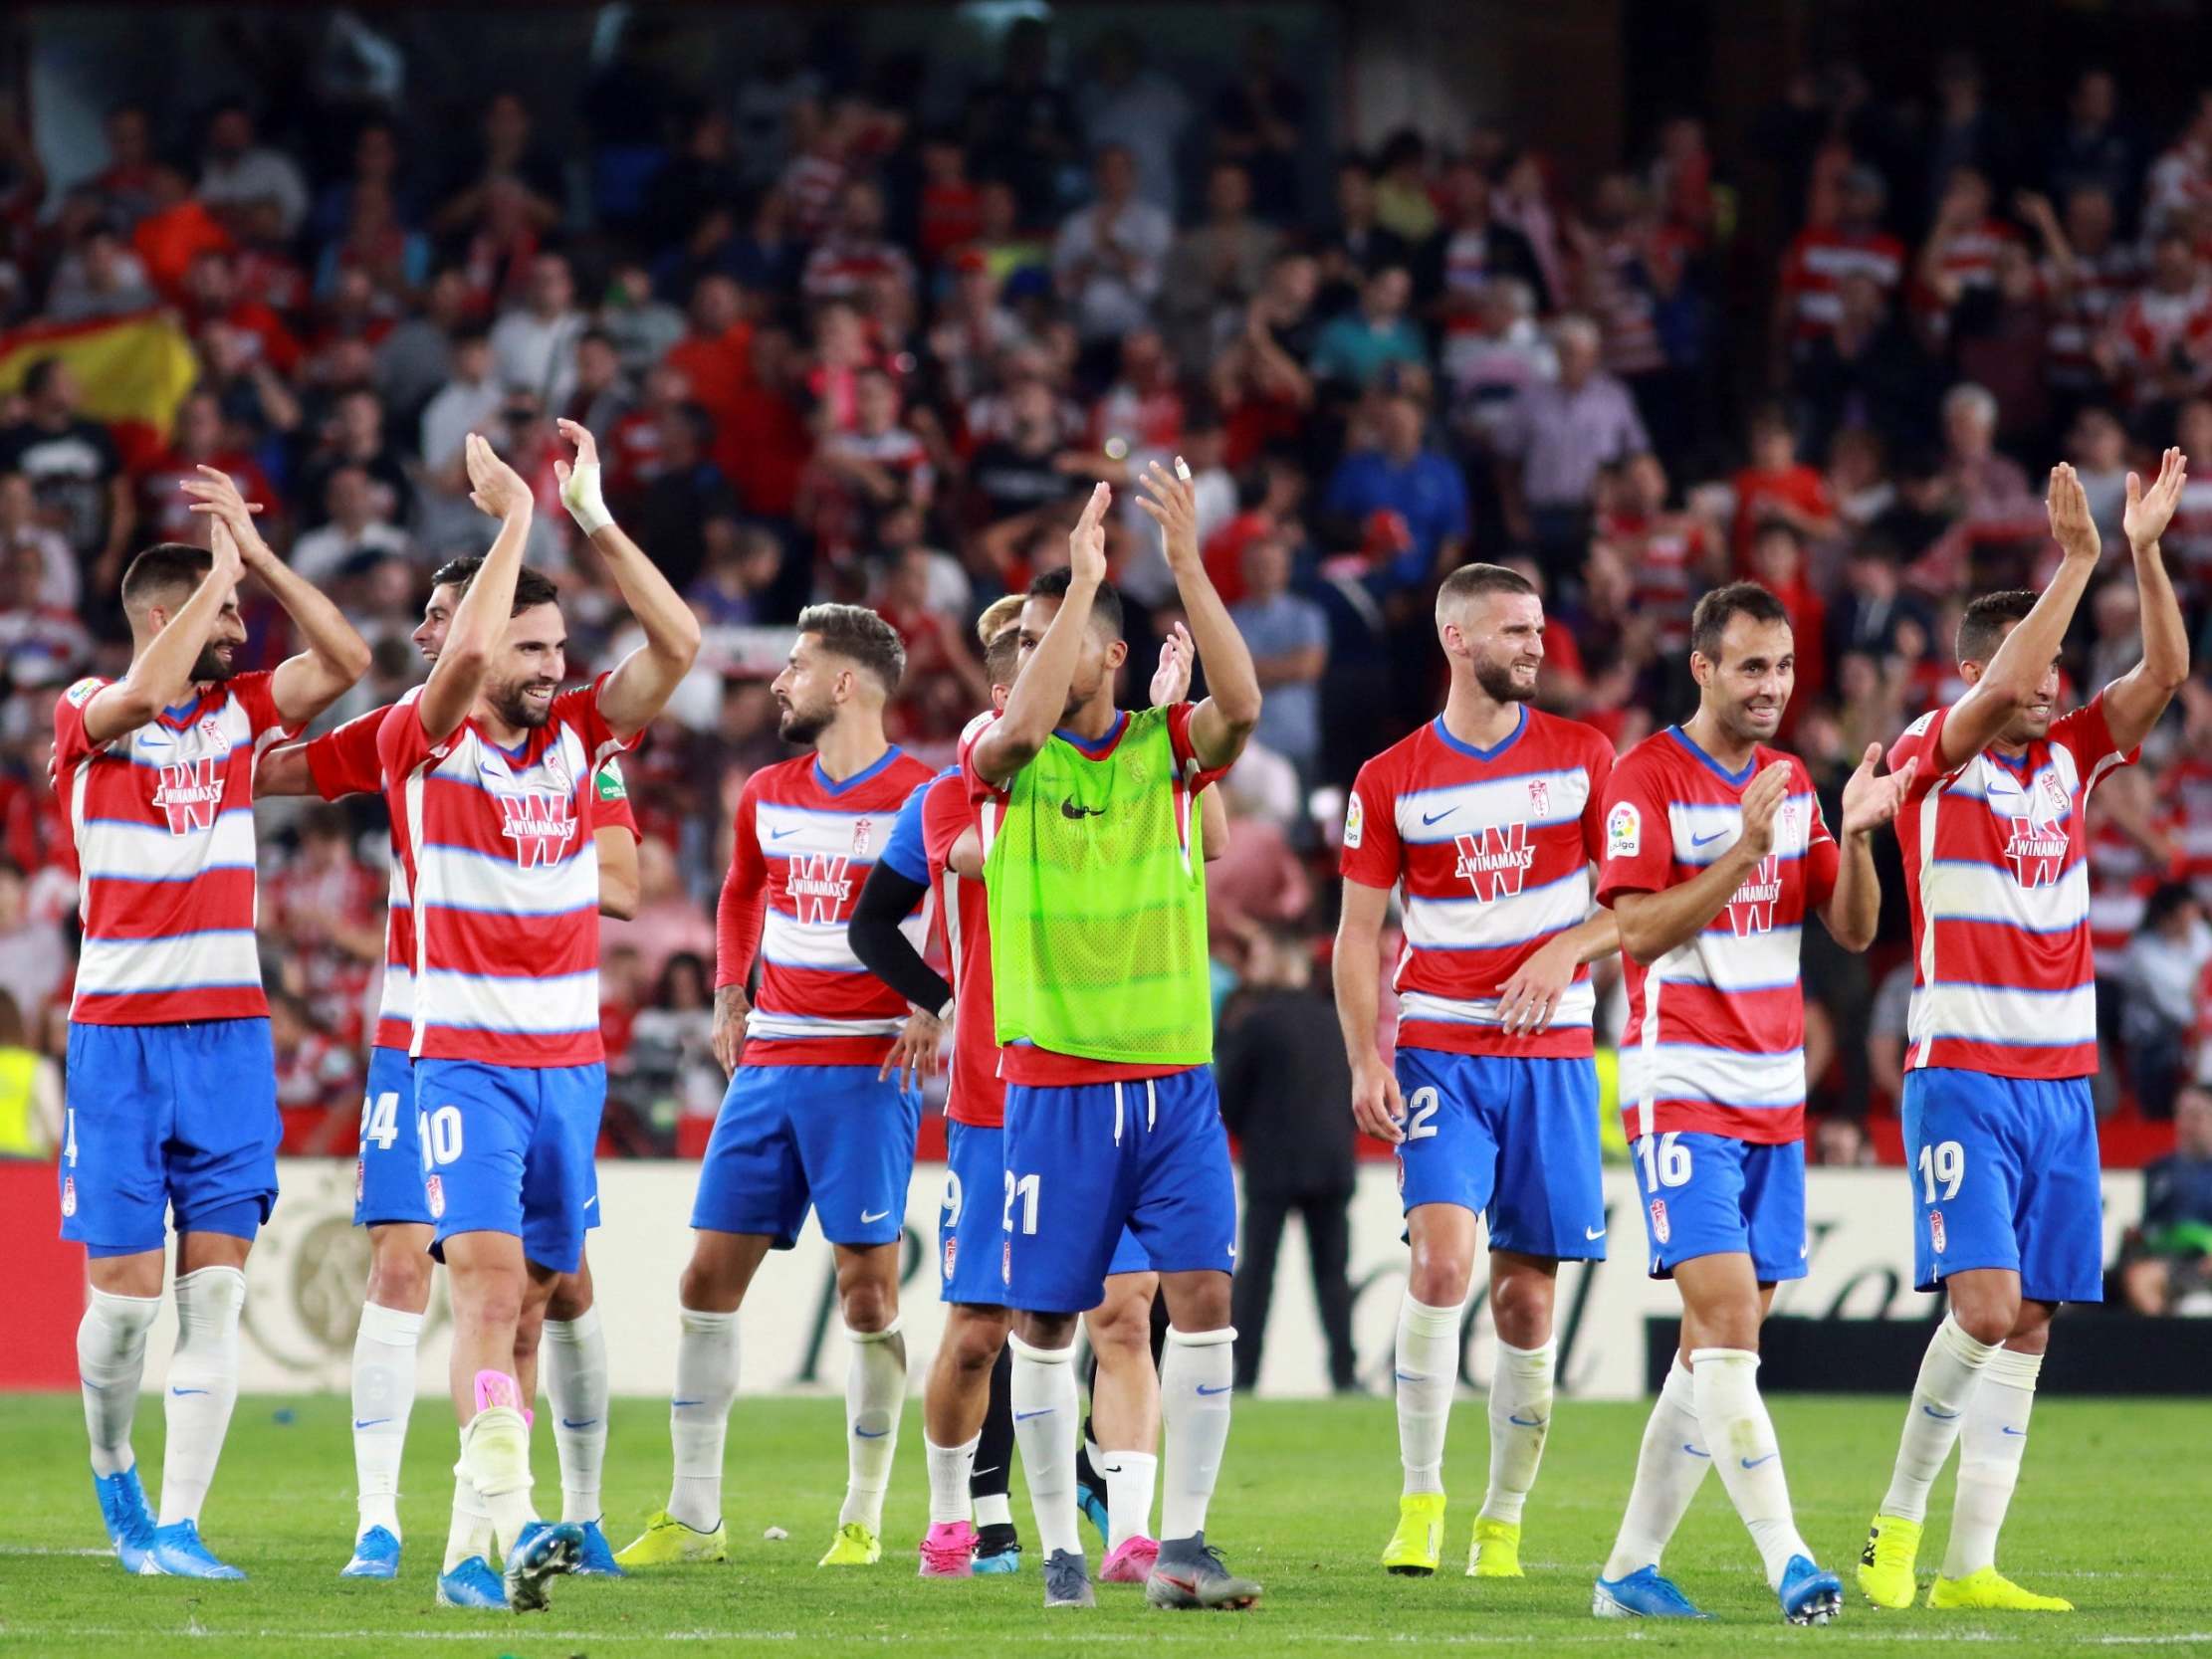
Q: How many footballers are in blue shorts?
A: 9